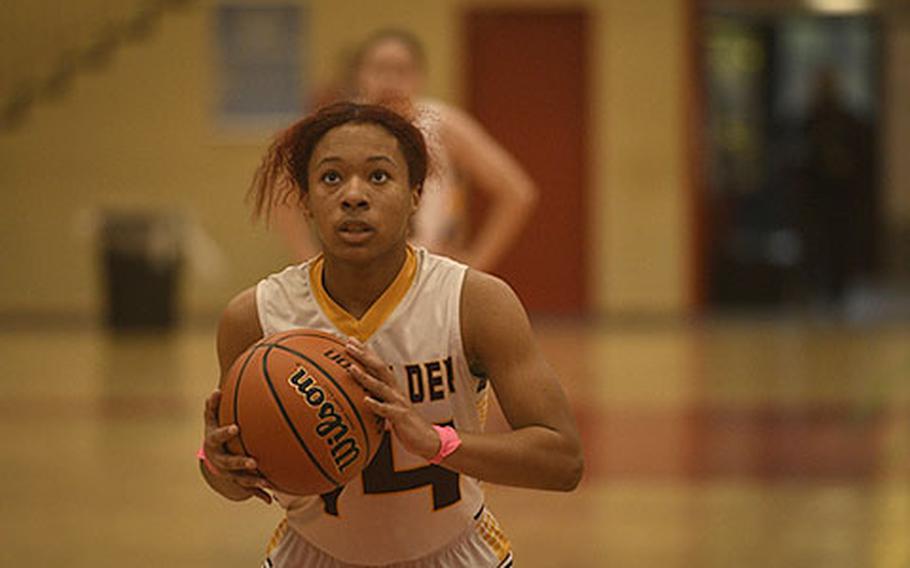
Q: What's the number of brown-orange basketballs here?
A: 1